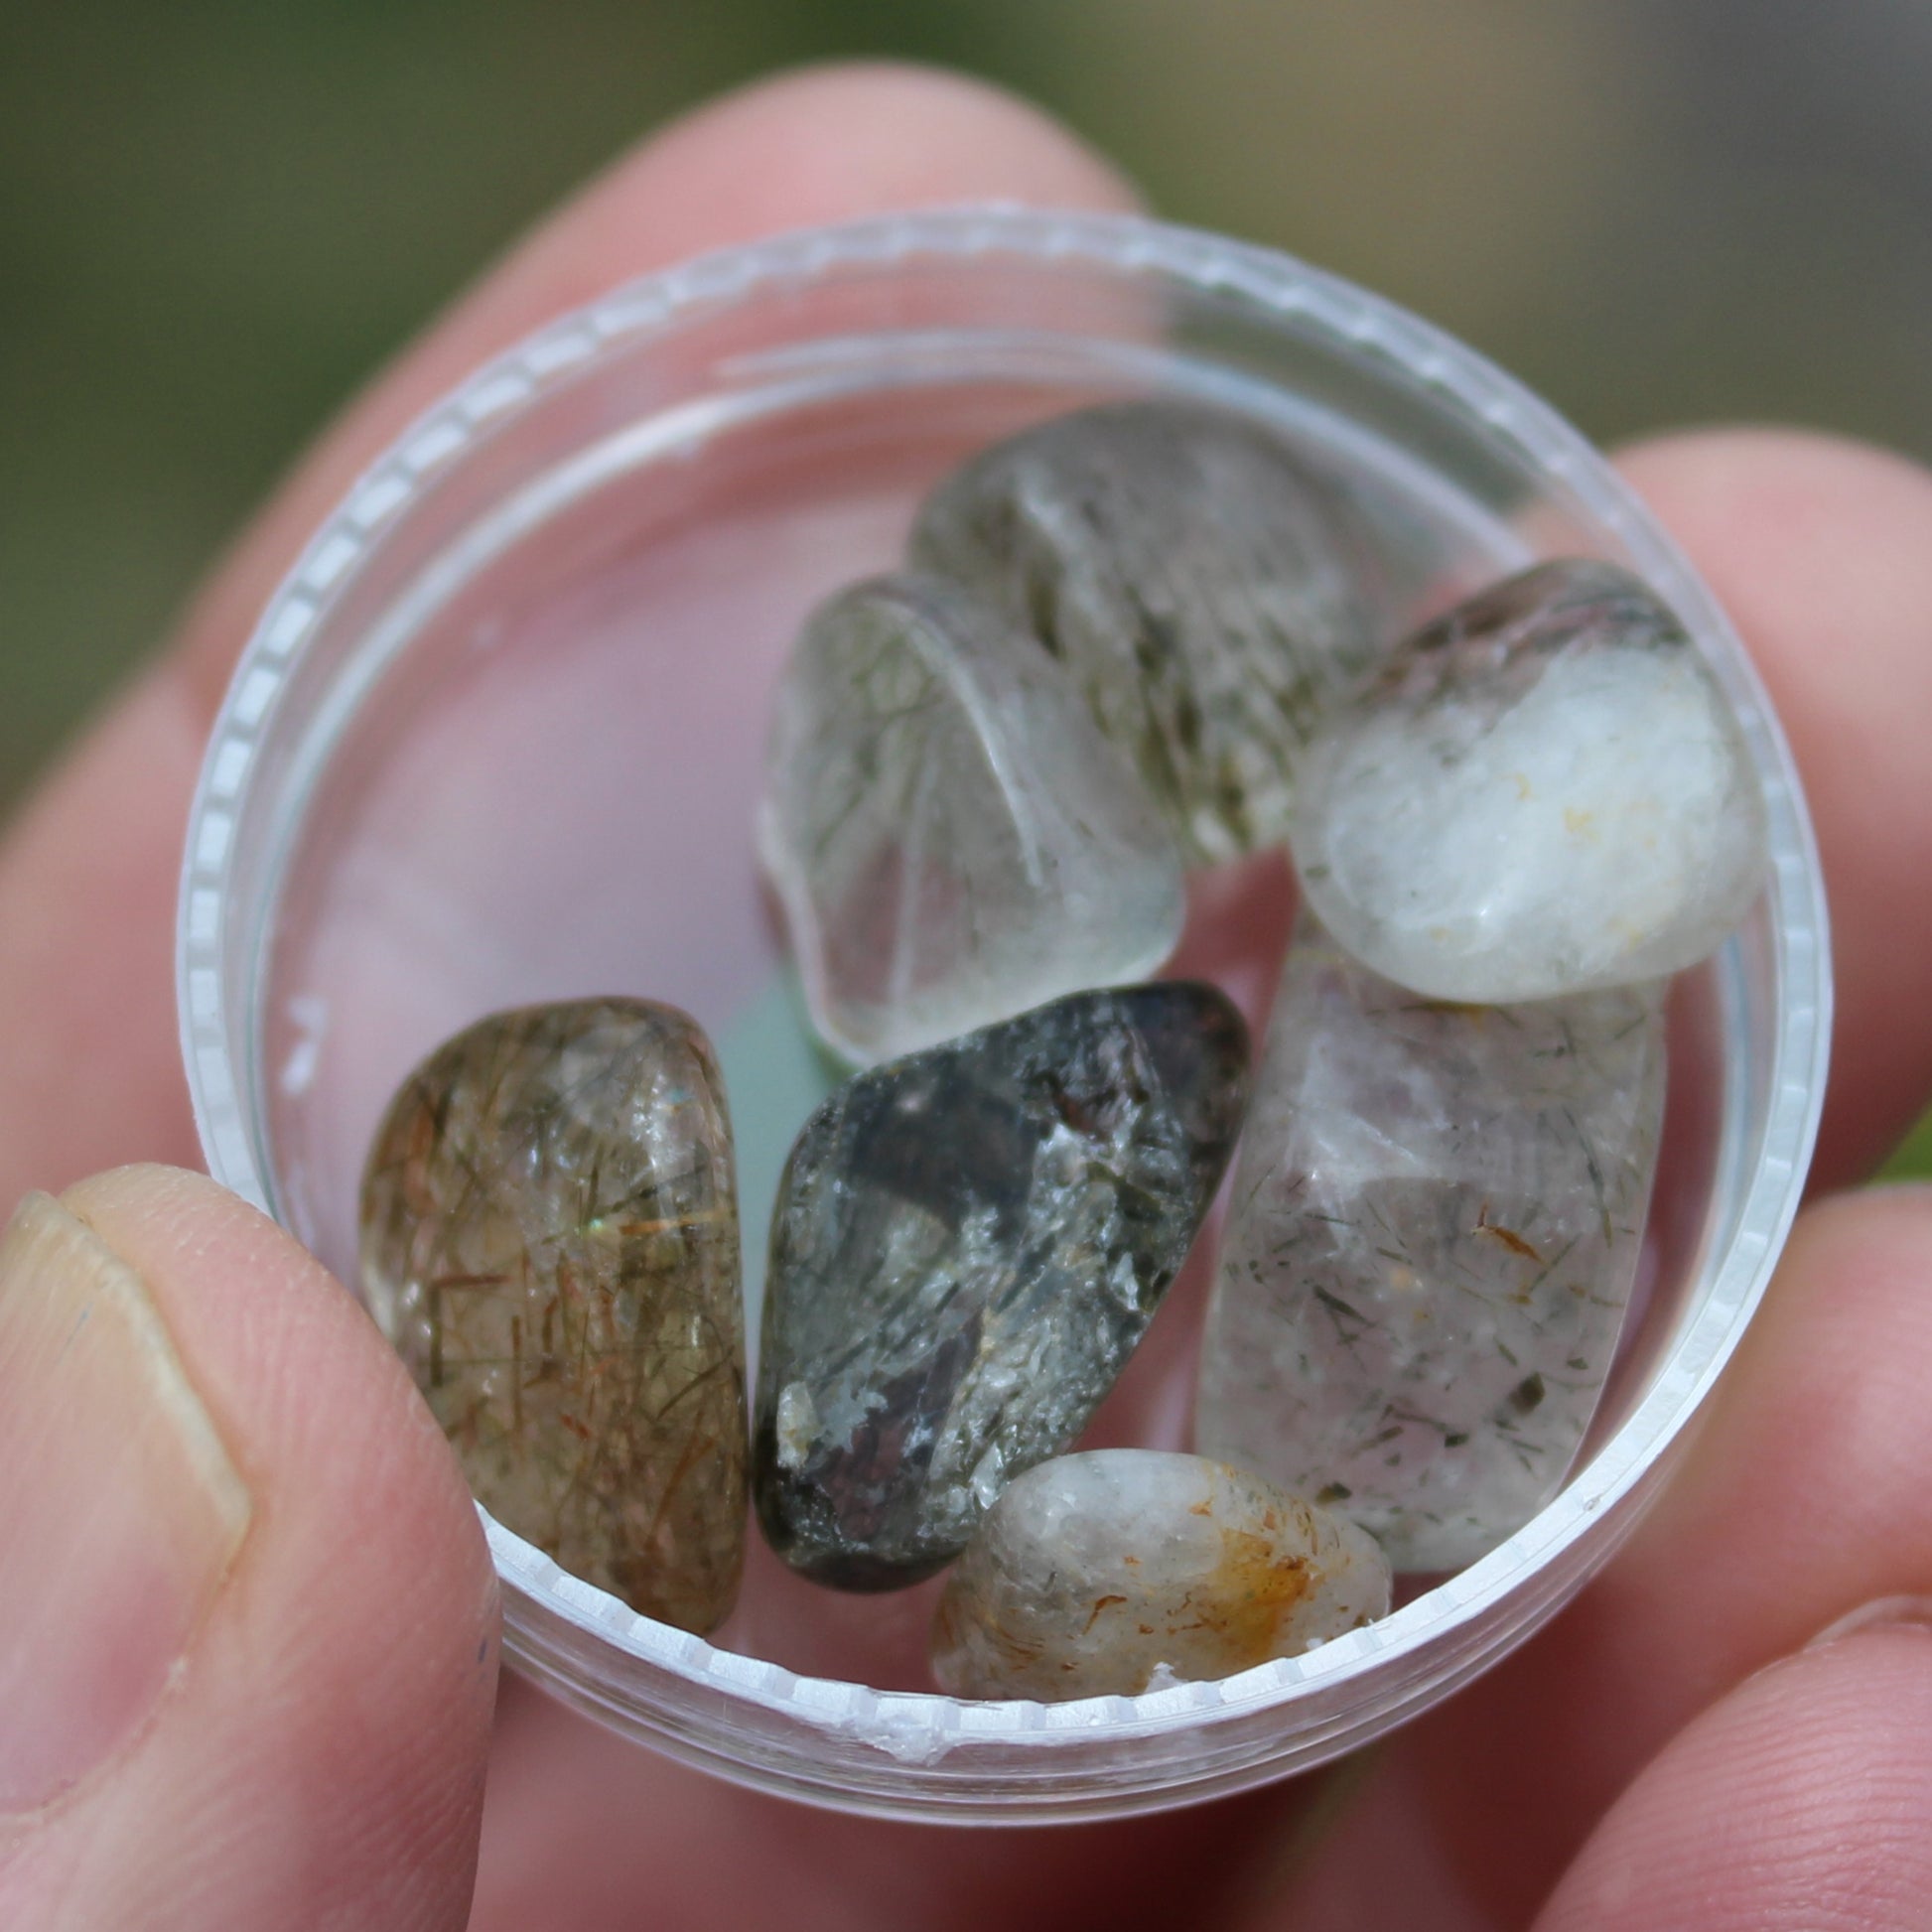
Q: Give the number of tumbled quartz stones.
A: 7